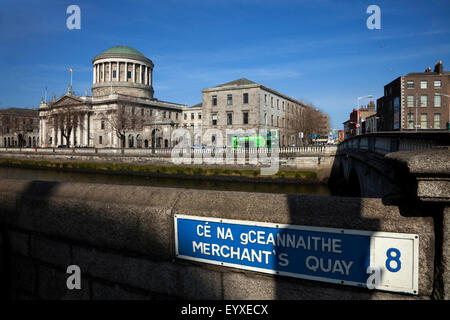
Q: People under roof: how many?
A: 0